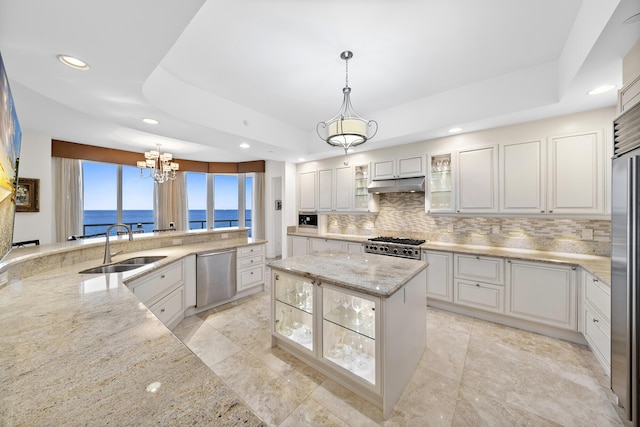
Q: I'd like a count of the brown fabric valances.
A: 1